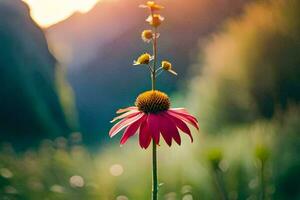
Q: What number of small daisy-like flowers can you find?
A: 5